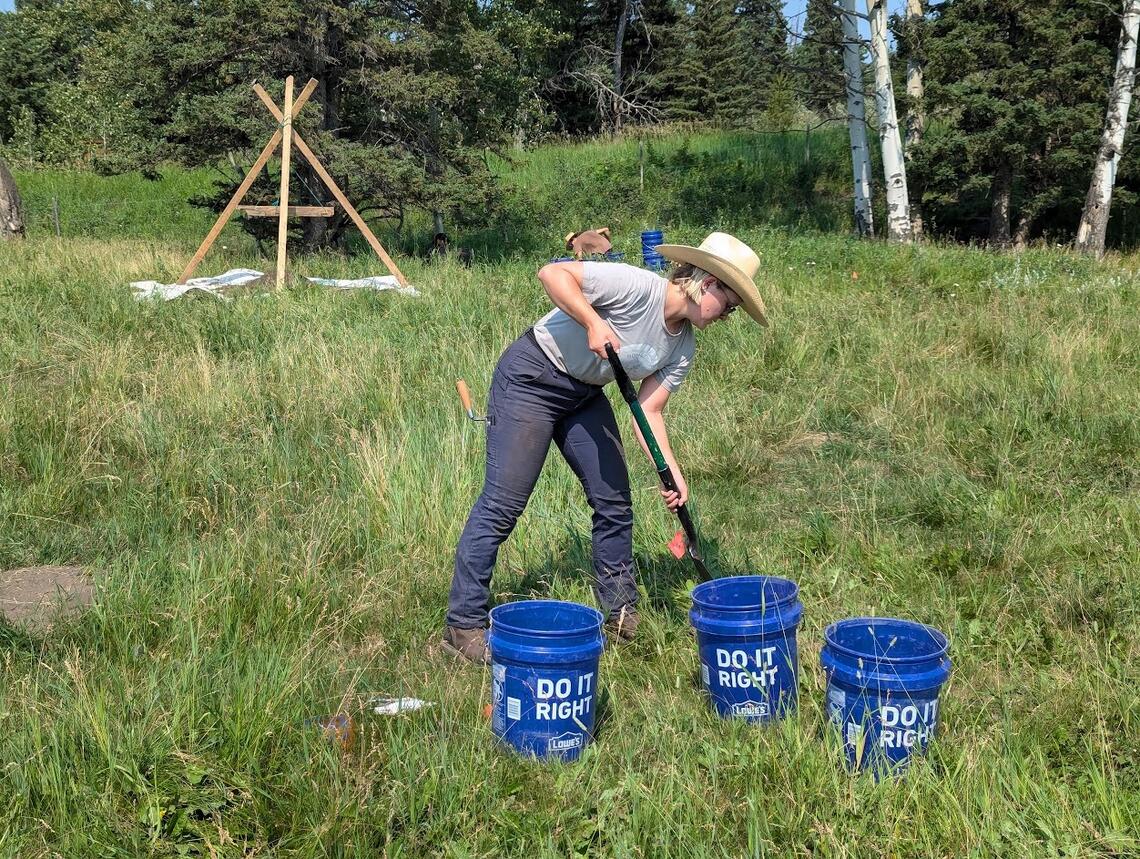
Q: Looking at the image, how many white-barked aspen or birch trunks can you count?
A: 4